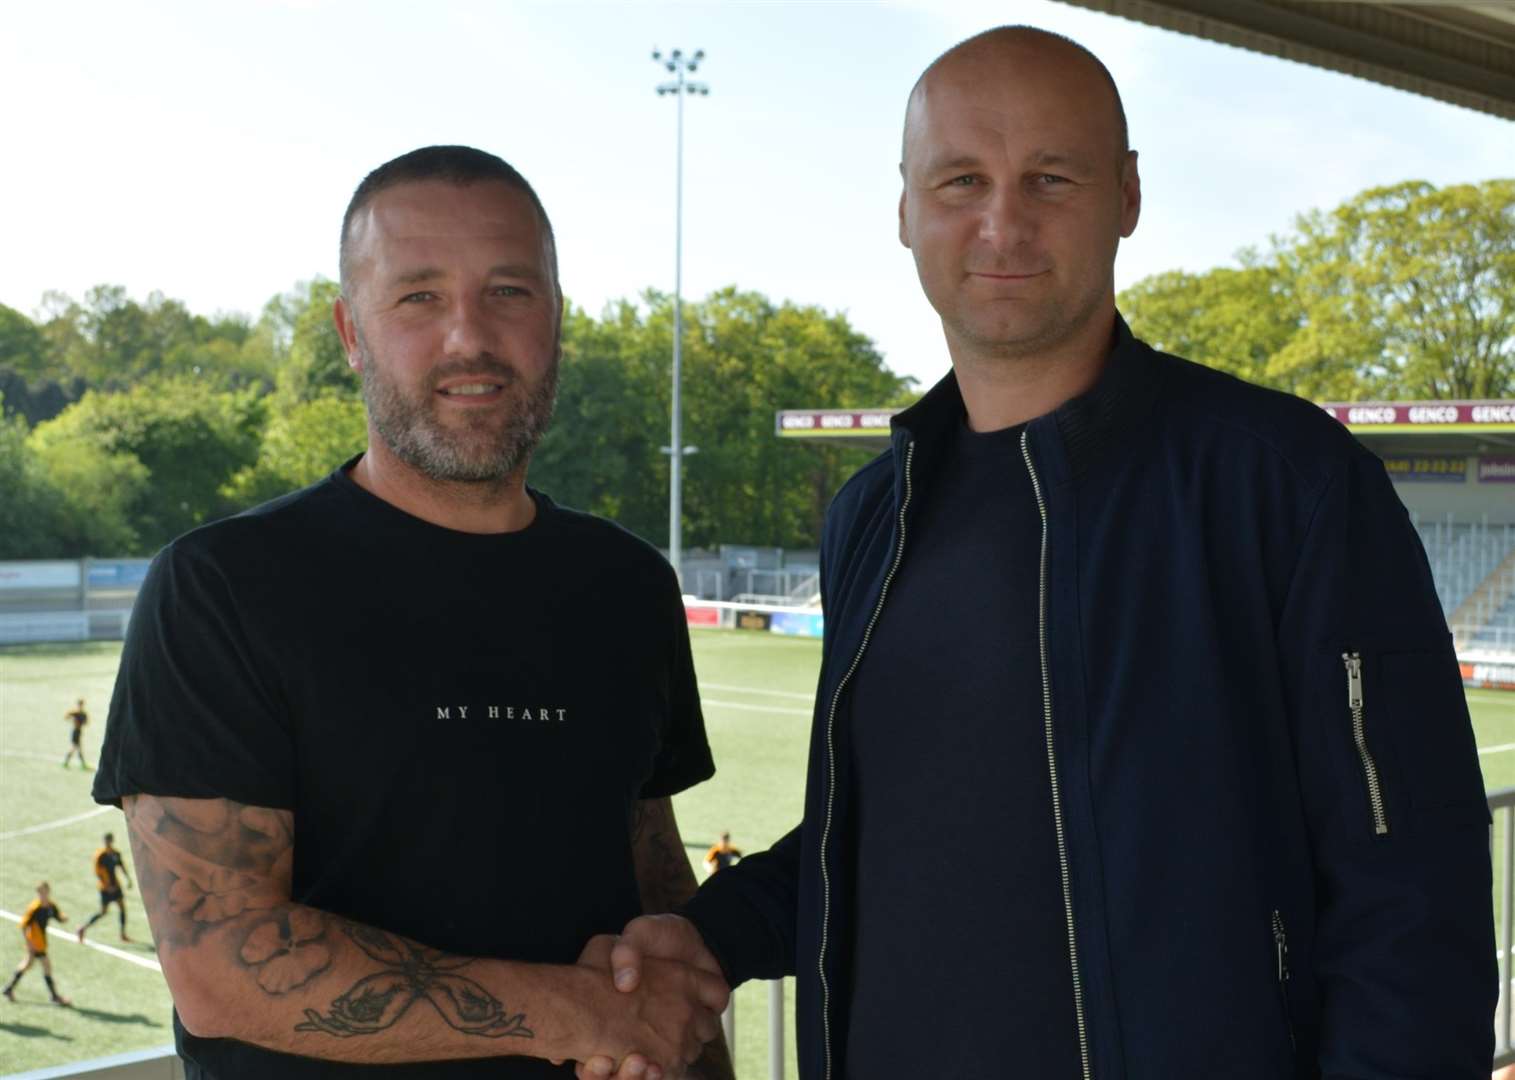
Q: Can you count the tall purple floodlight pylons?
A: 0